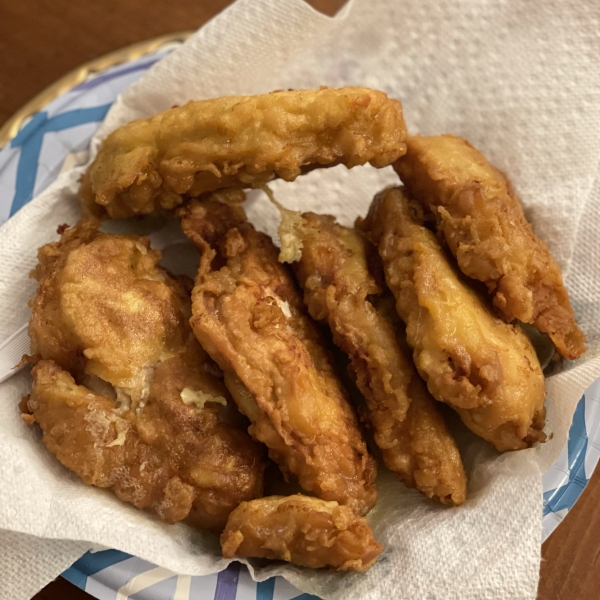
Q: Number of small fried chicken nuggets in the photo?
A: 1